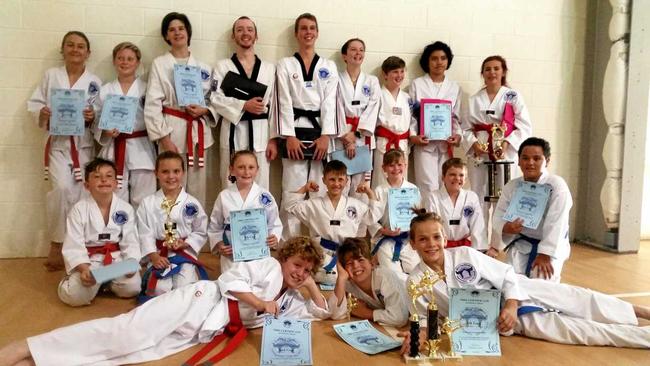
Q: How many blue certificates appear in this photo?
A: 12